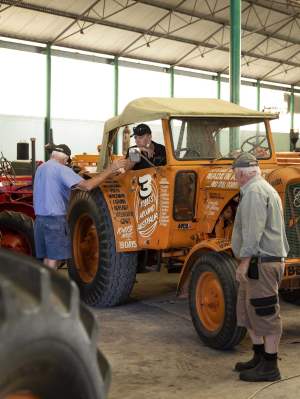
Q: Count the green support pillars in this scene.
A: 7